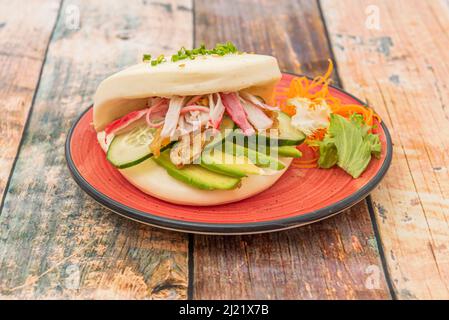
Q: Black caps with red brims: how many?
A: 0